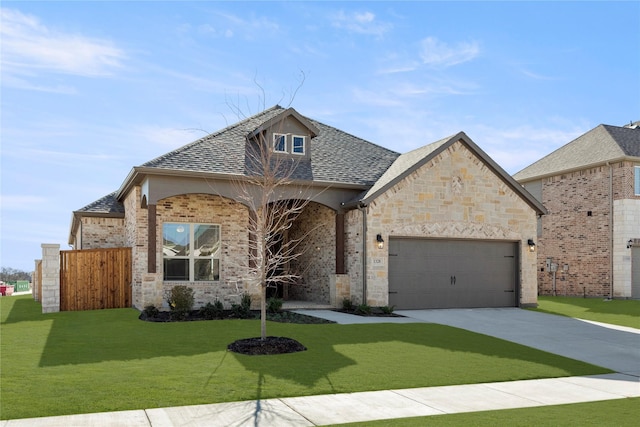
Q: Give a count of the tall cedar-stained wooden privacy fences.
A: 1